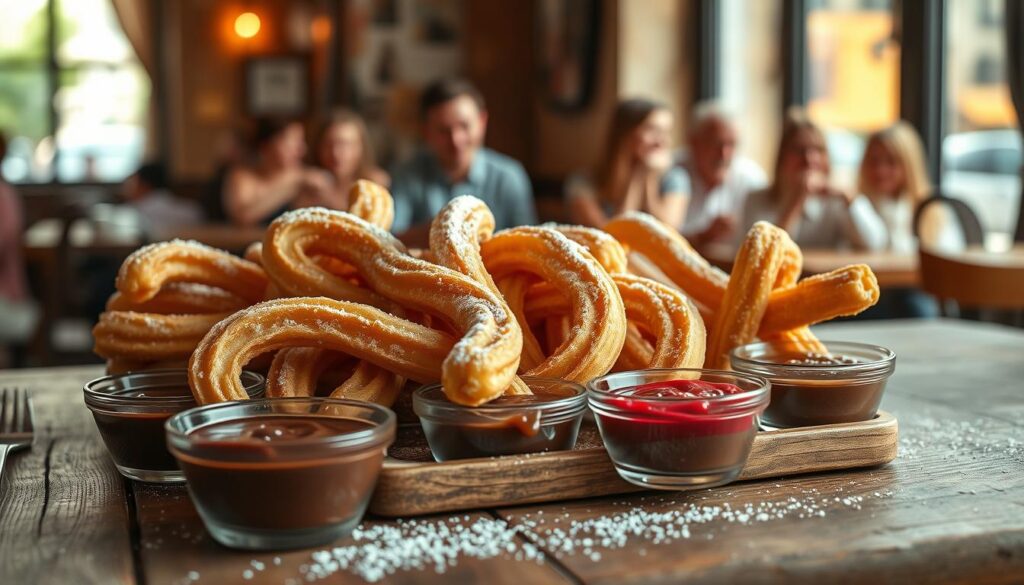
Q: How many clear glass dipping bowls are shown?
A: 5